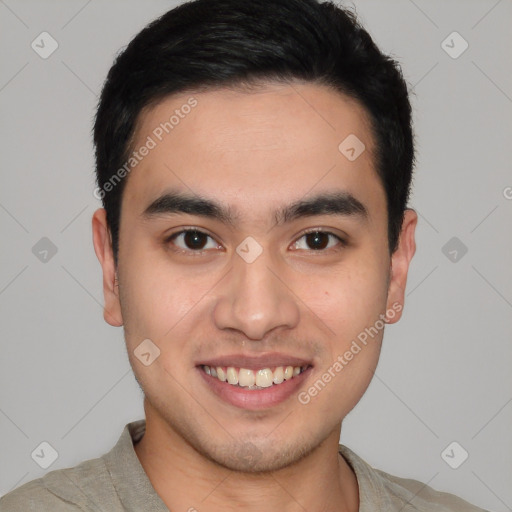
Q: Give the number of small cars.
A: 0